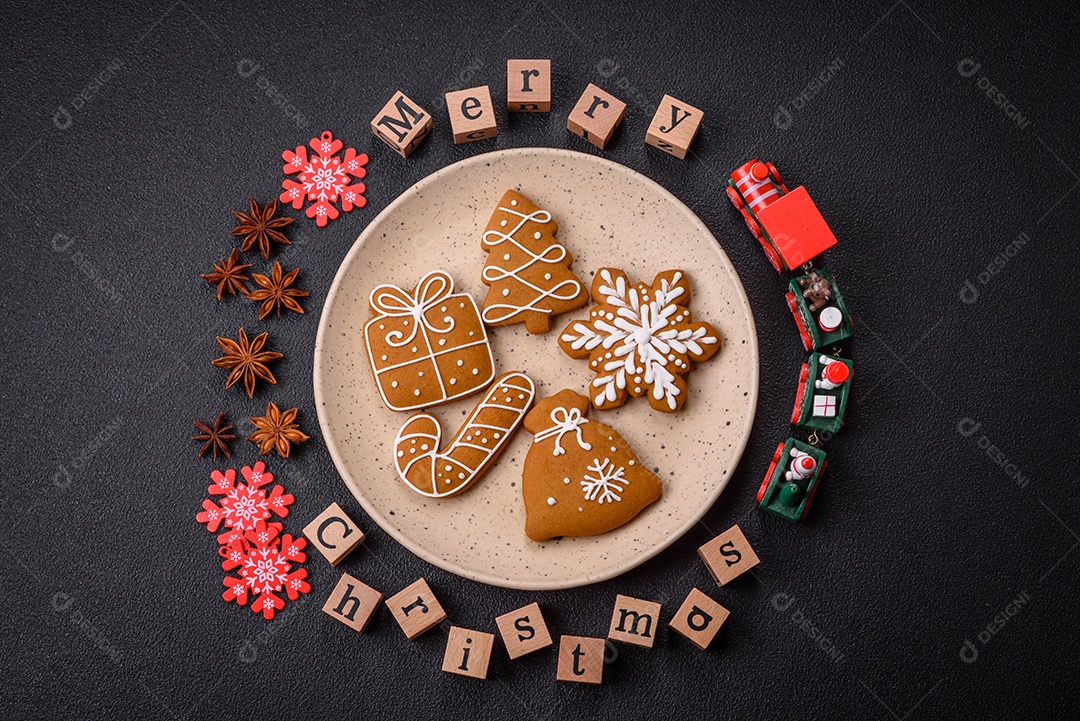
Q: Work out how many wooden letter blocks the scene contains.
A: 14